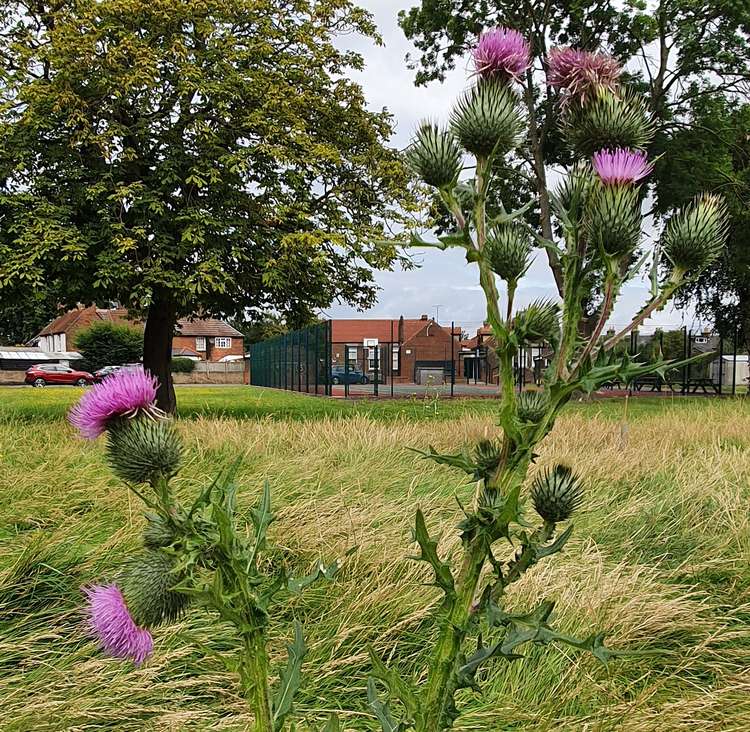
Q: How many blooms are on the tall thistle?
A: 3